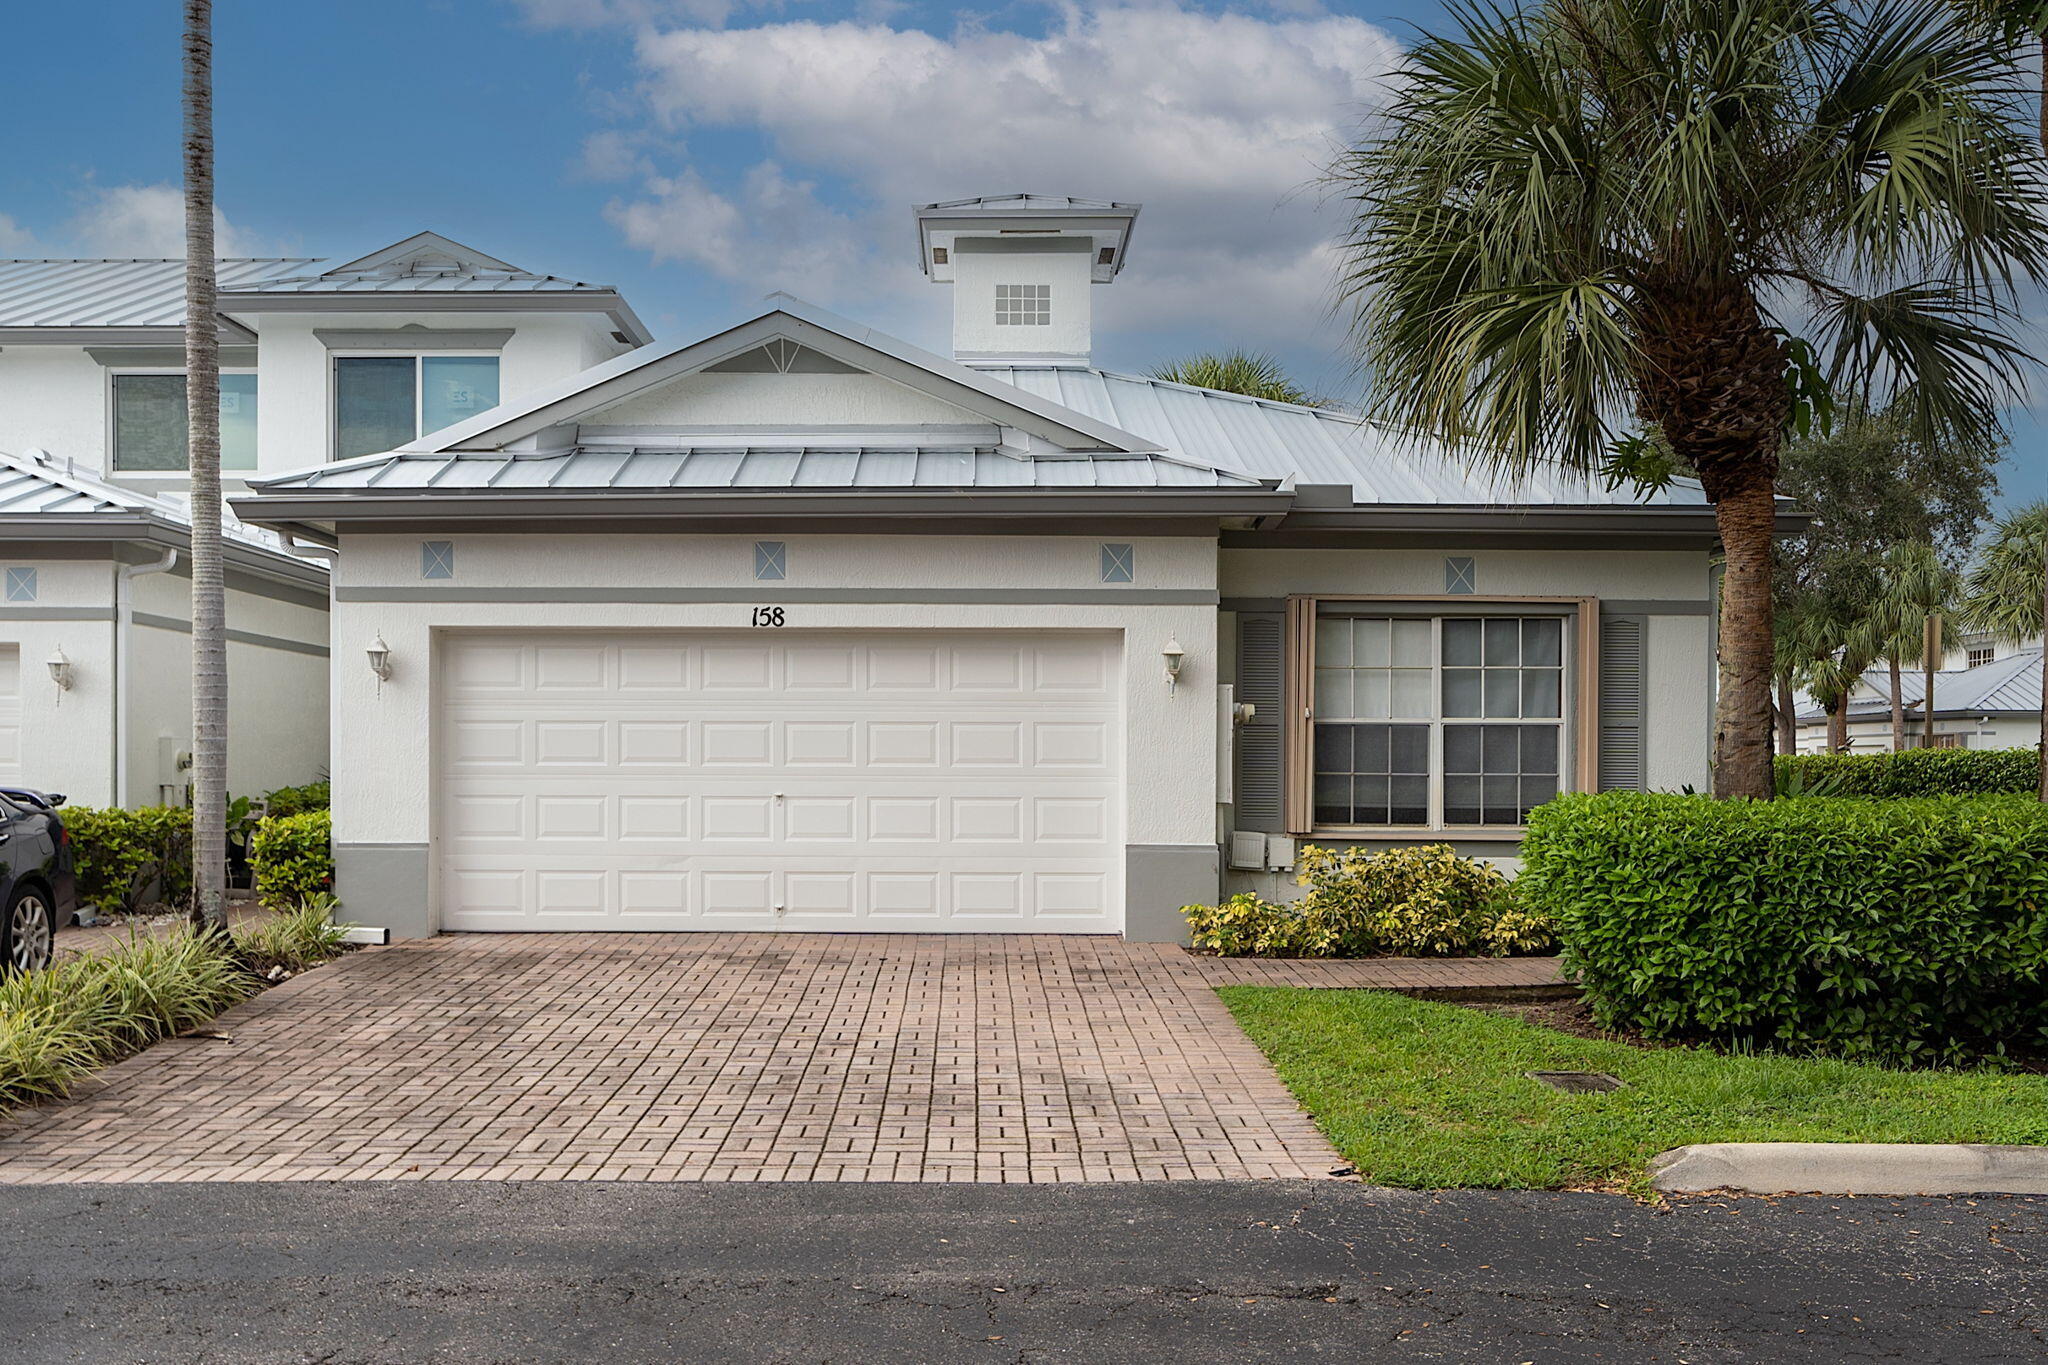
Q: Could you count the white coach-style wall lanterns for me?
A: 3